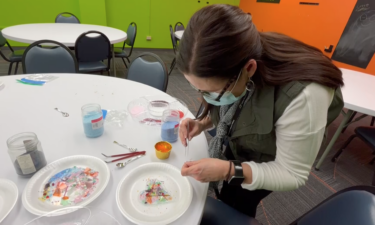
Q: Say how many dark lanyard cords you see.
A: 1